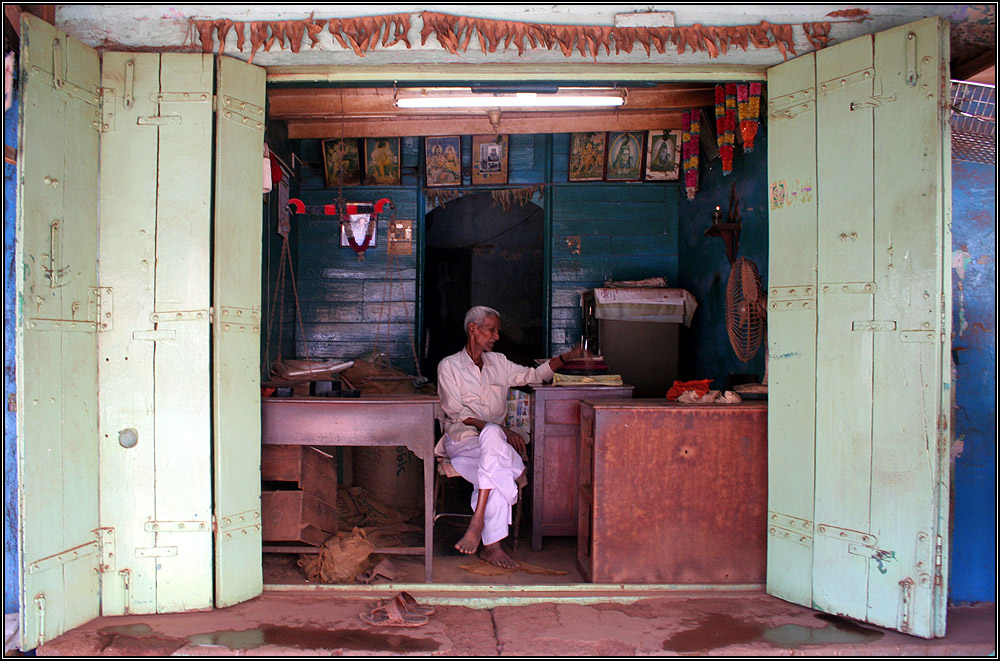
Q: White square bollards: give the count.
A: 0